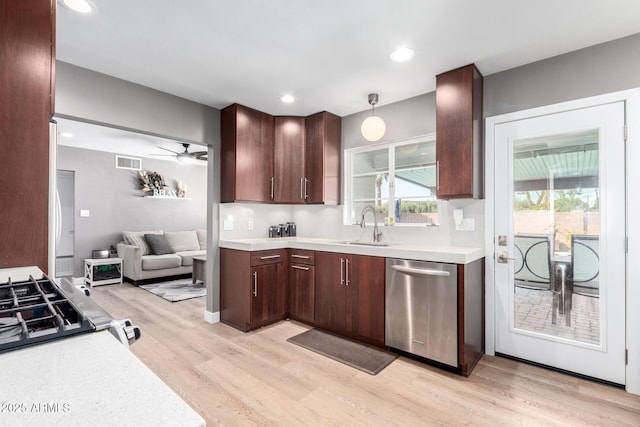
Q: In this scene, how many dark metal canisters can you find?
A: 3